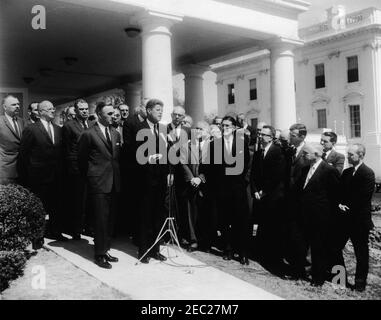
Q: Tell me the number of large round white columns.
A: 3